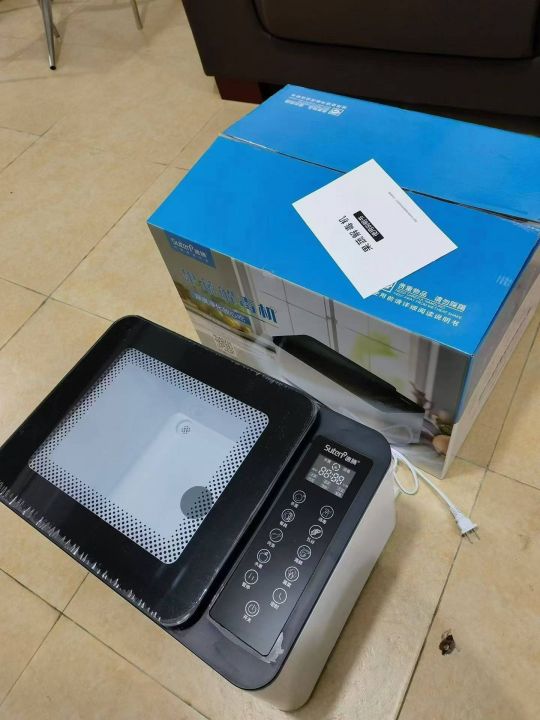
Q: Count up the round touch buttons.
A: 11